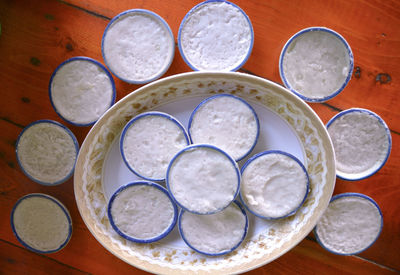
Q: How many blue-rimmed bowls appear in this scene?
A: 14